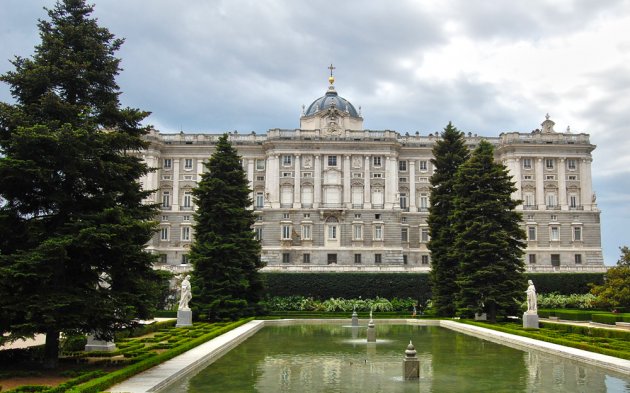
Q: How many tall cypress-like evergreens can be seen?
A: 4